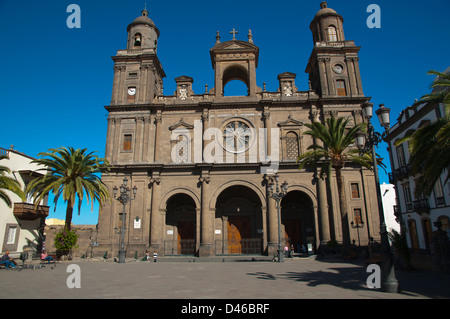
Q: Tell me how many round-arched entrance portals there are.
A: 3